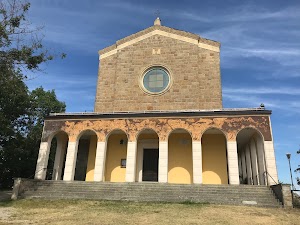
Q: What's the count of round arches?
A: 7